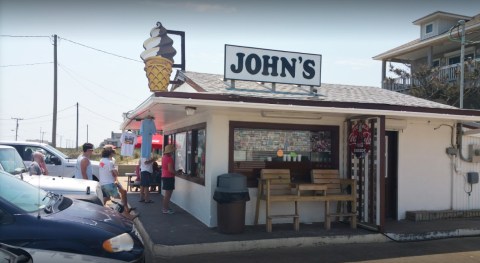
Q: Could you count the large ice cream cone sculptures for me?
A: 1